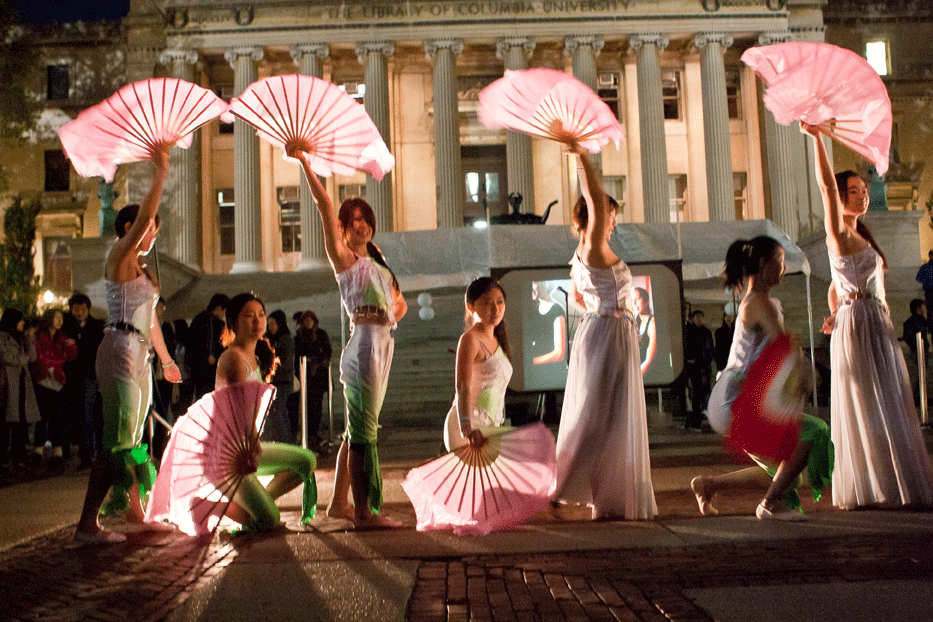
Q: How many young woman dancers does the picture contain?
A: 7